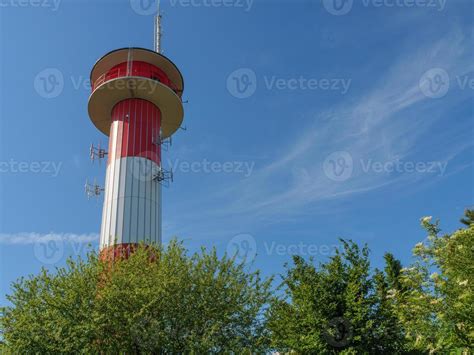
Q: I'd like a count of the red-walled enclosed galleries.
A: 1